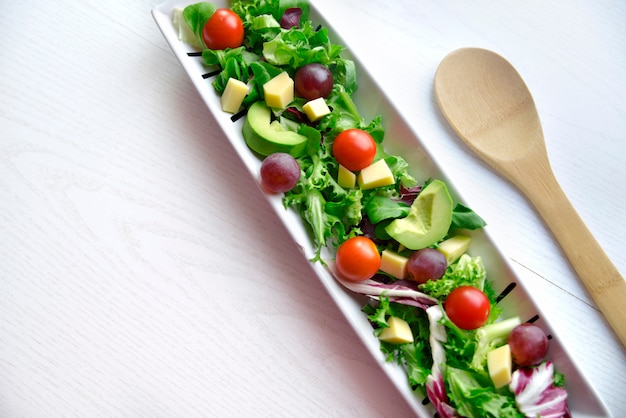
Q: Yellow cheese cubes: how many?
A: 9